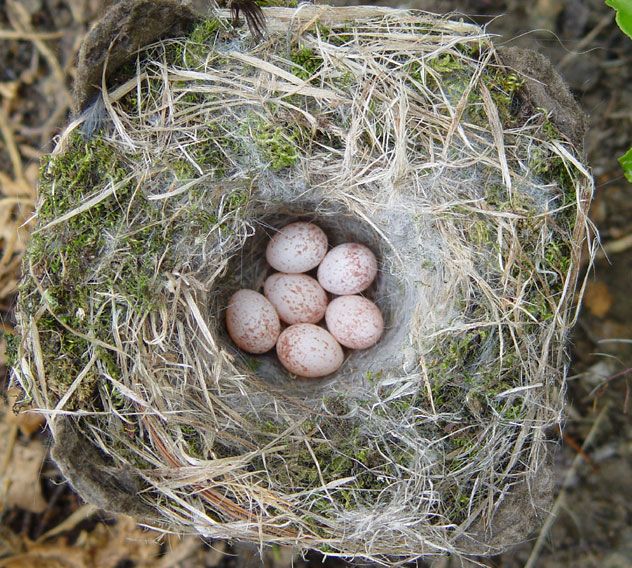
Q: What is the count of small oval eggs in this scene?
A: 6